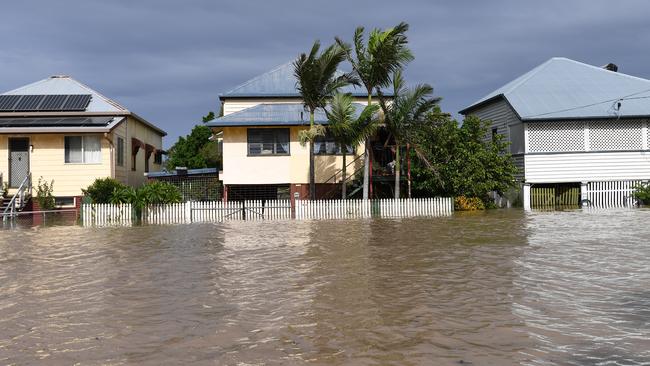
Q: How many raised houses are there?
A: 3